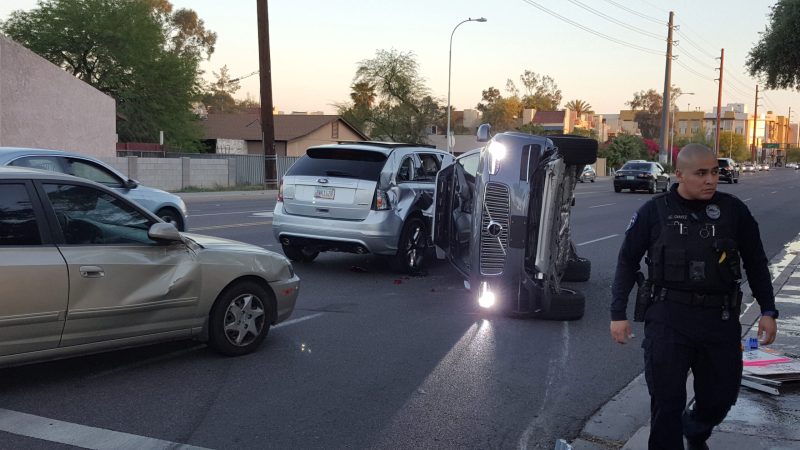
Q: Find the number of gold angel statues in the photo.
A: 0